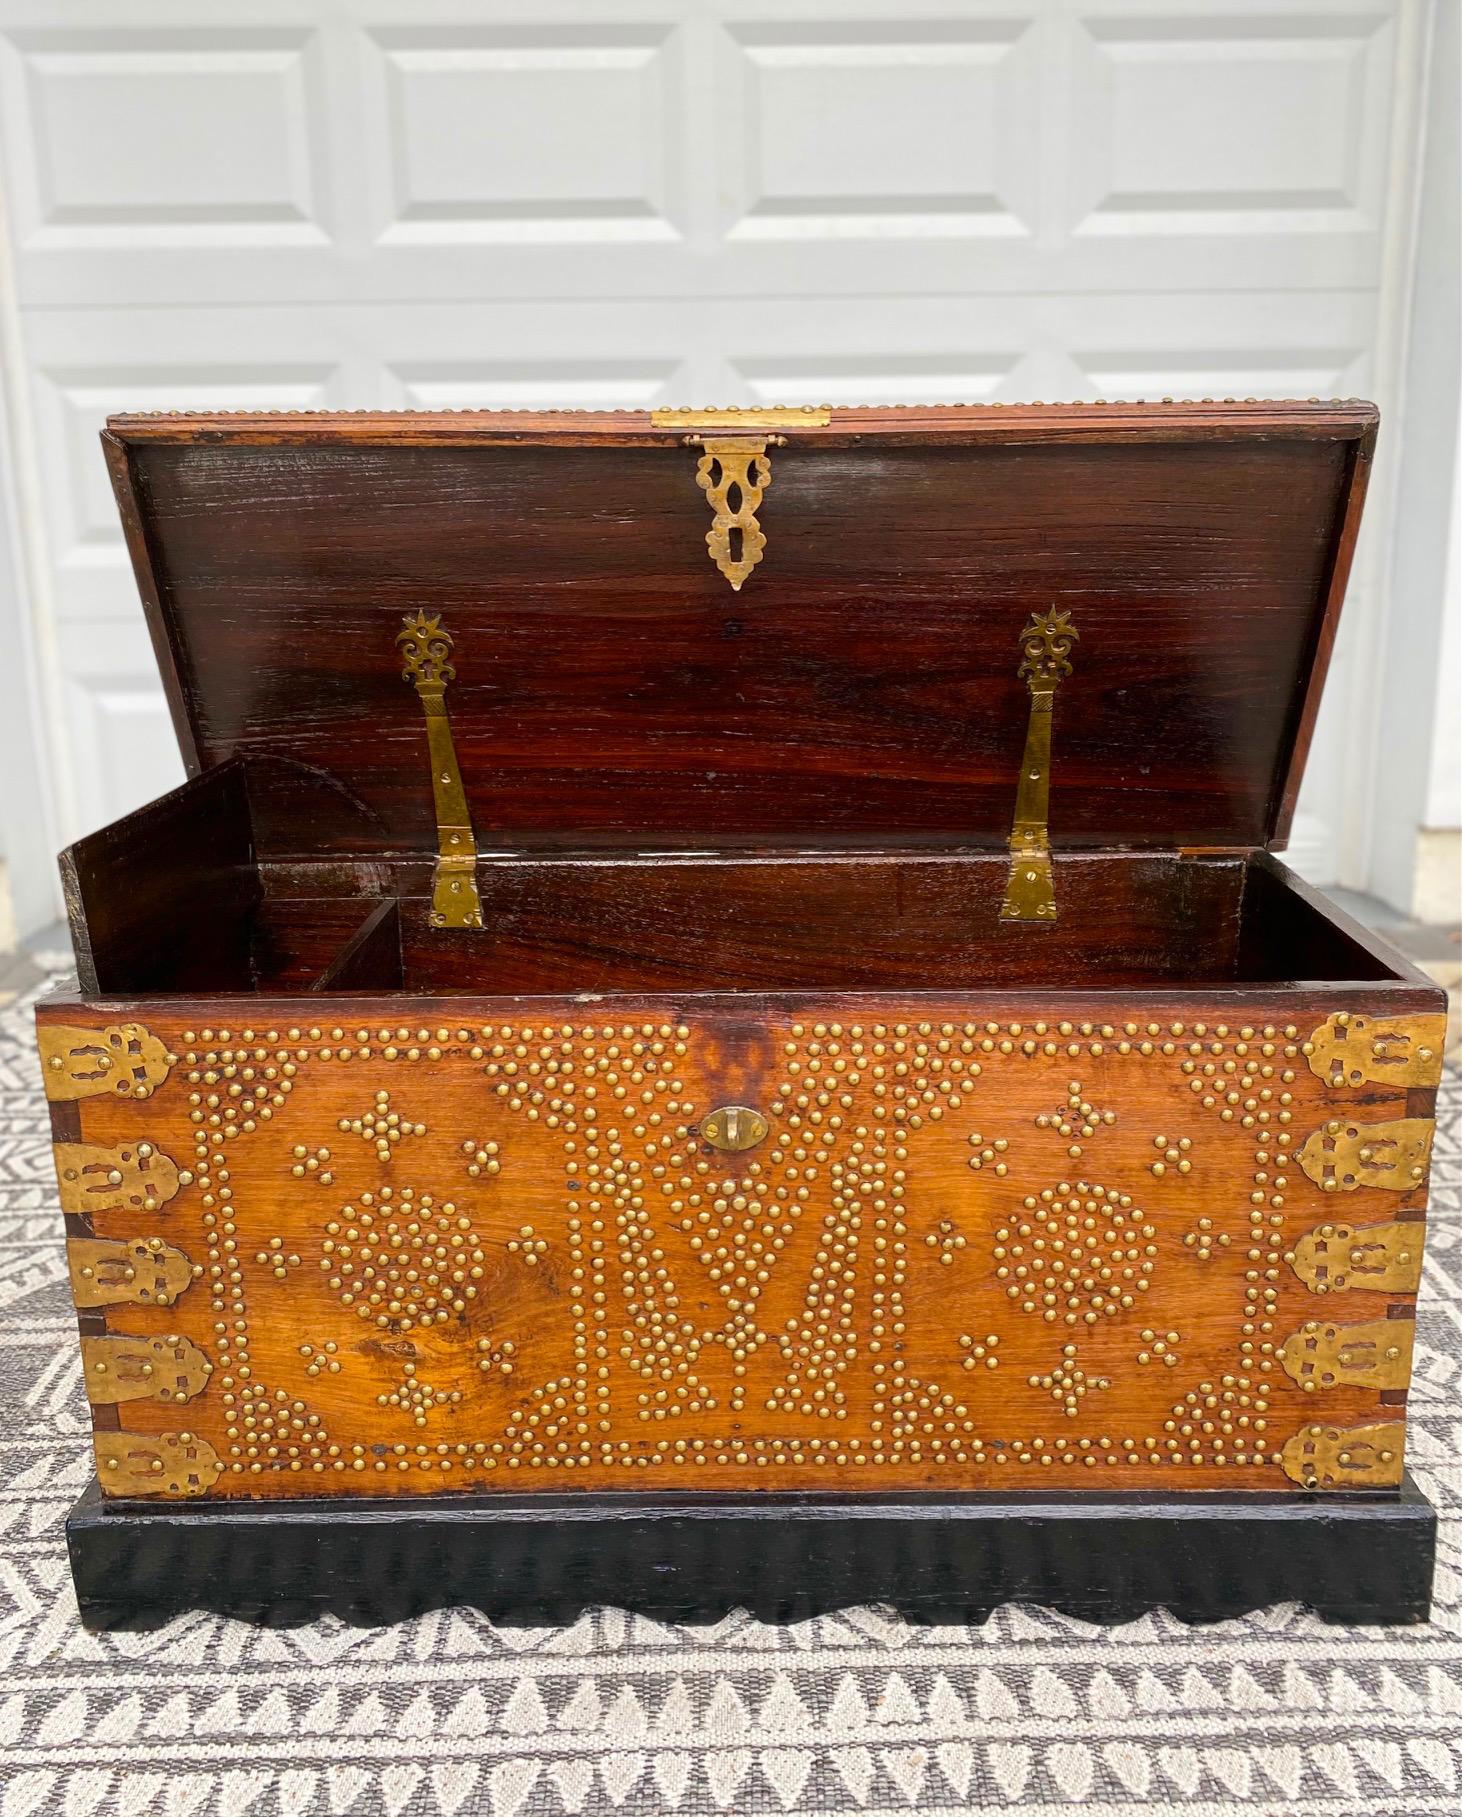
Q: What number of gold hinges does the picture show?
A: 2